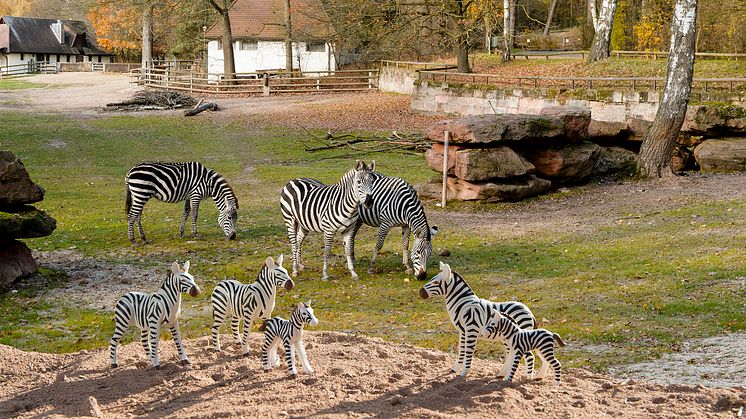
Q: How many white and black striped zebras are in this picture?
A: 8